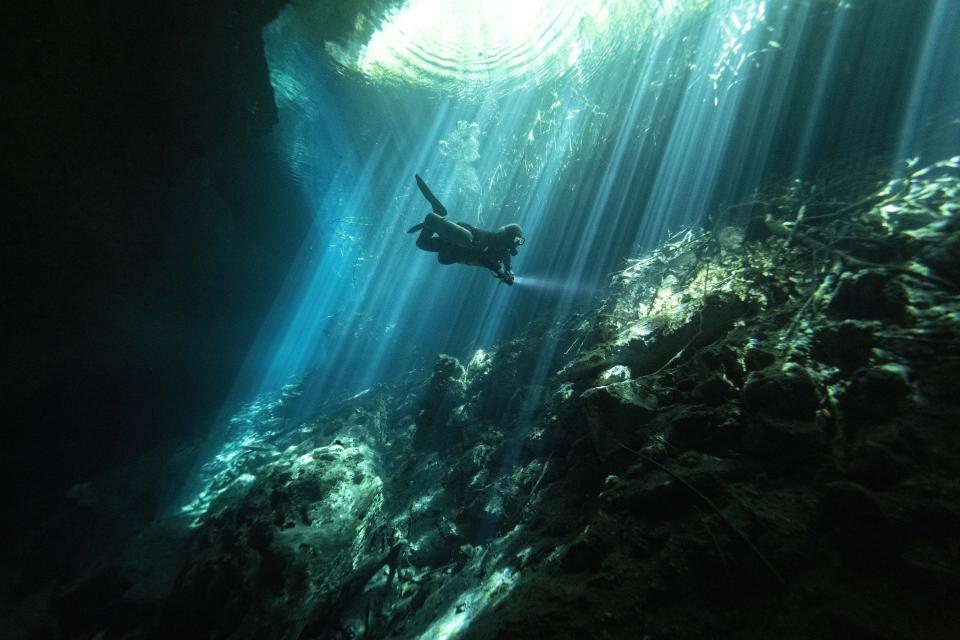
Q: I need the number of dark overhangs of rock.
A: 1